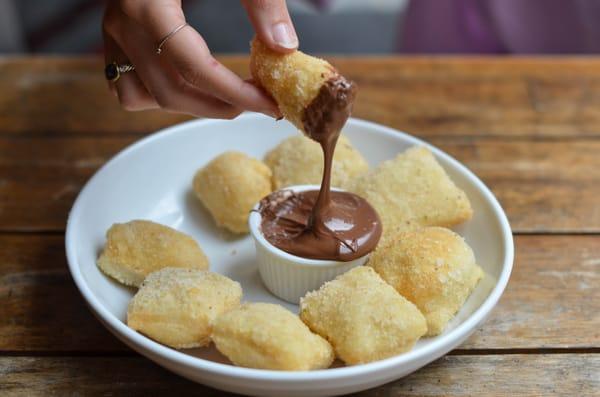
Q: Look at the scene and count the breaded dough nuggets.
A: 9